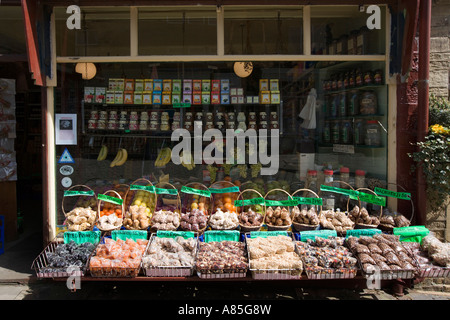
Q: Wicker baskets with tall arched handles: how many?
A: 12